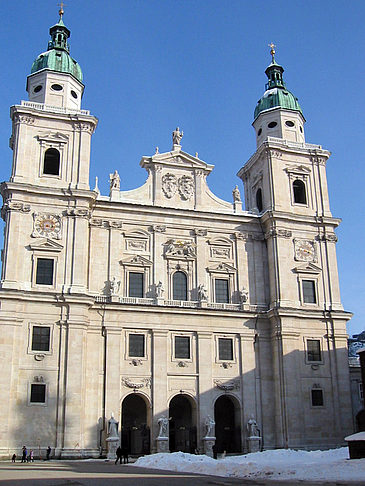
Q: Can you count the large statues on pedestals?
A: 4